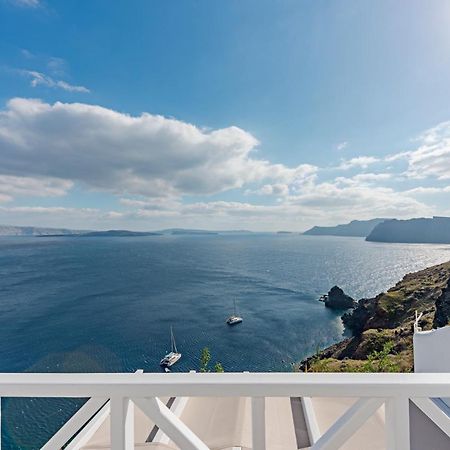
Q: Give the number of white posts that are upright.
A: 3